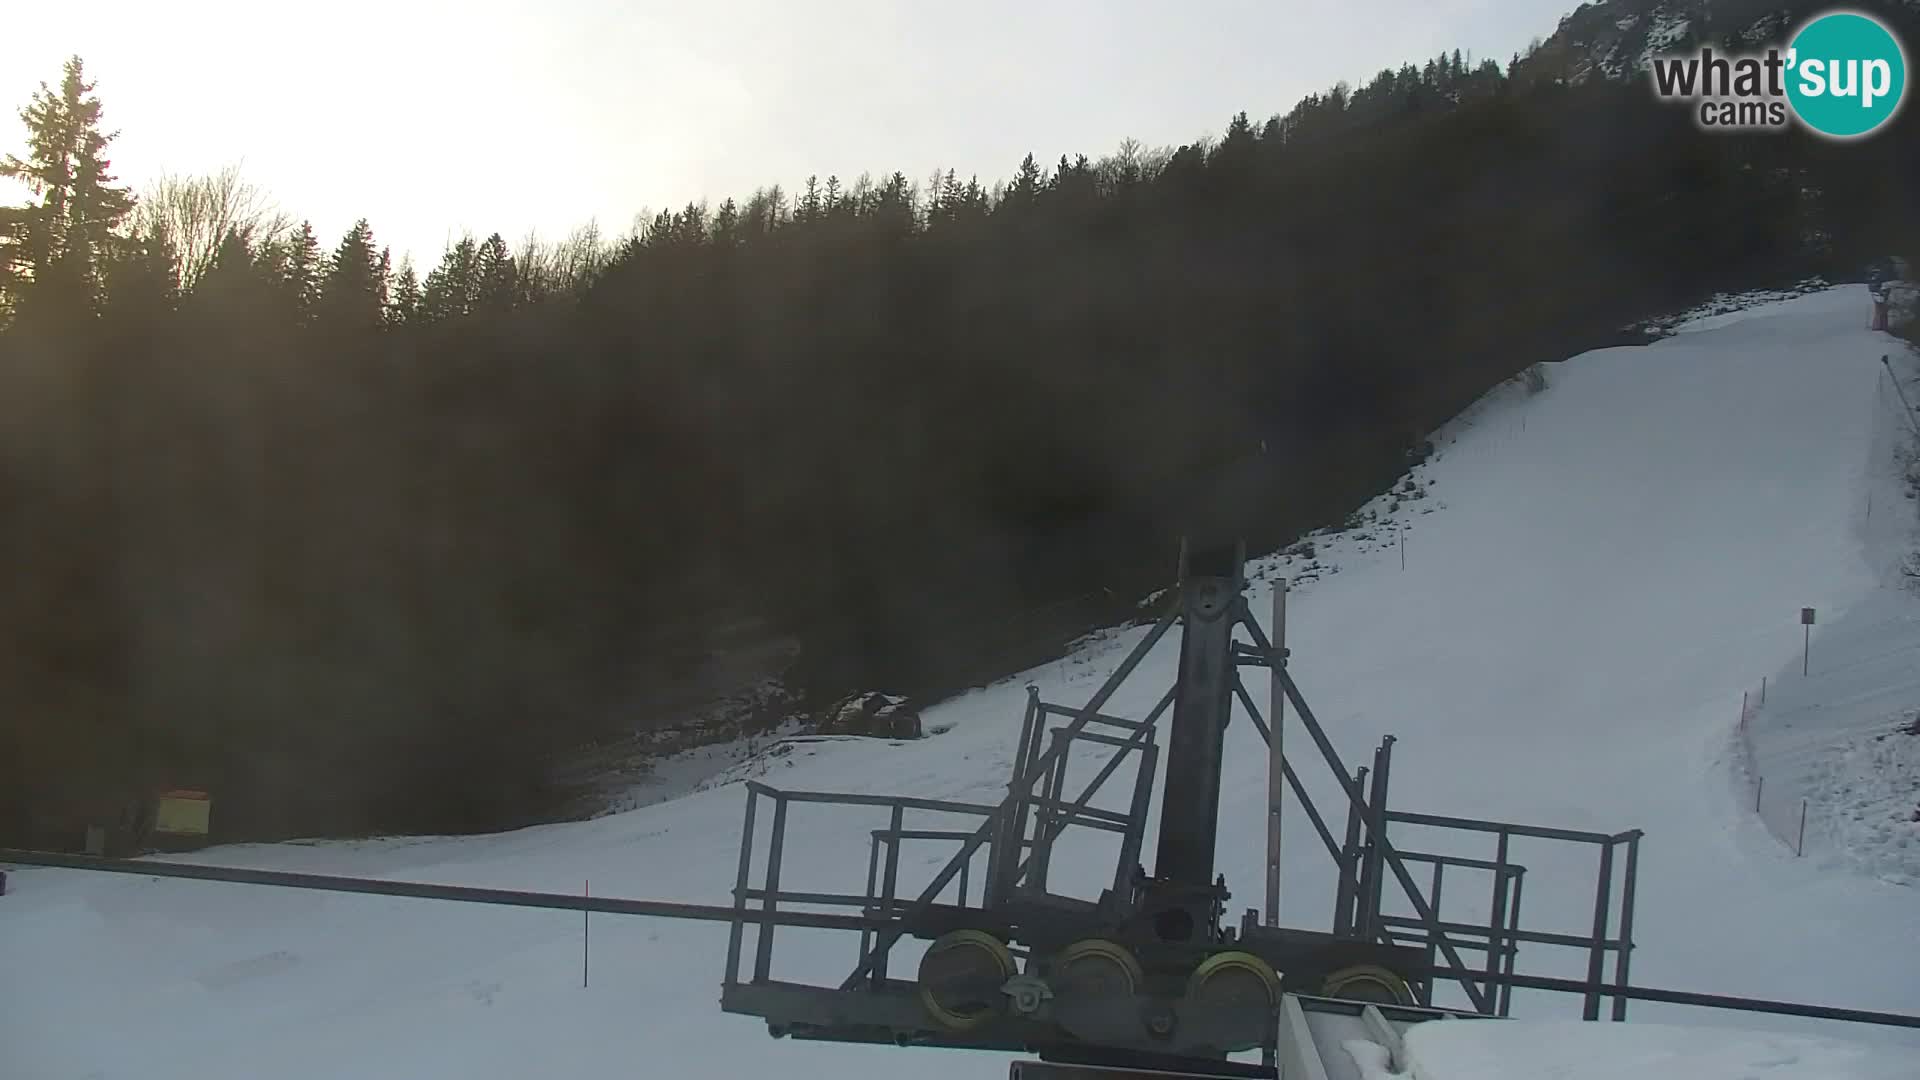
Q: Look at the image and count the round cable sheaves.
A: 4